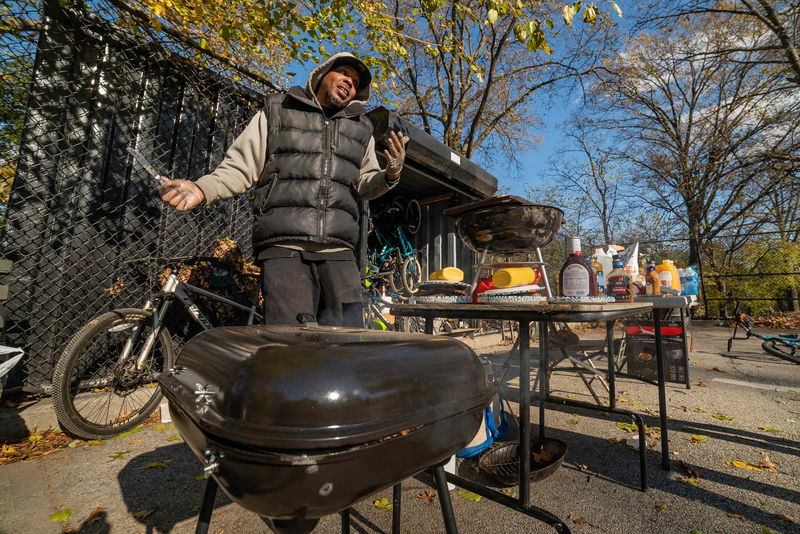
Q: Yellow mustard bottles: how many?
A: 2